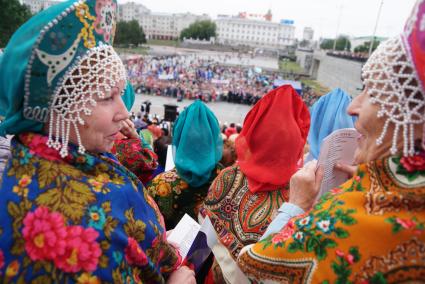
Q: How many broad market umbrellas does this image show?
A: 0